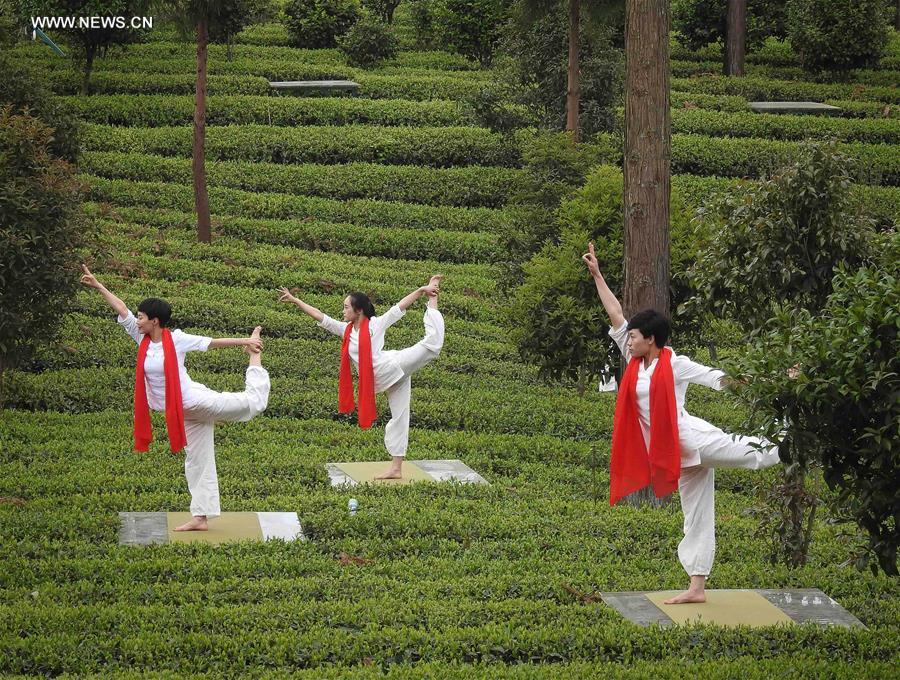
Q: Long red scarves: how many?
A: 3